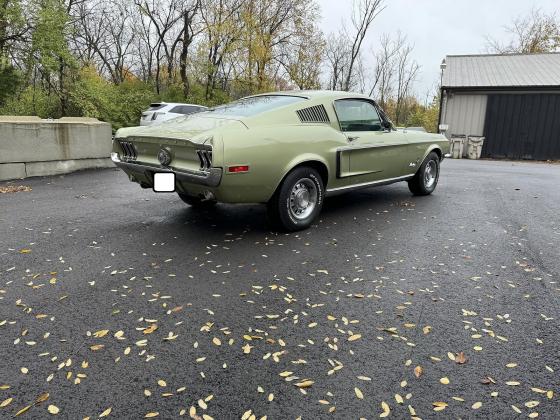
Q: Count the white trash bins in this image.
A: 2